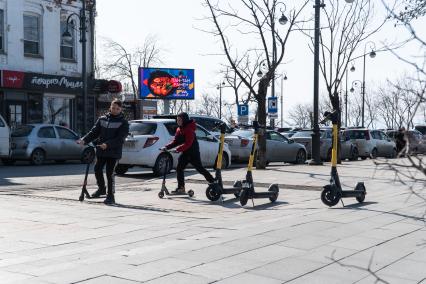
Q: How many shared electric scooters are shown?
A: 3